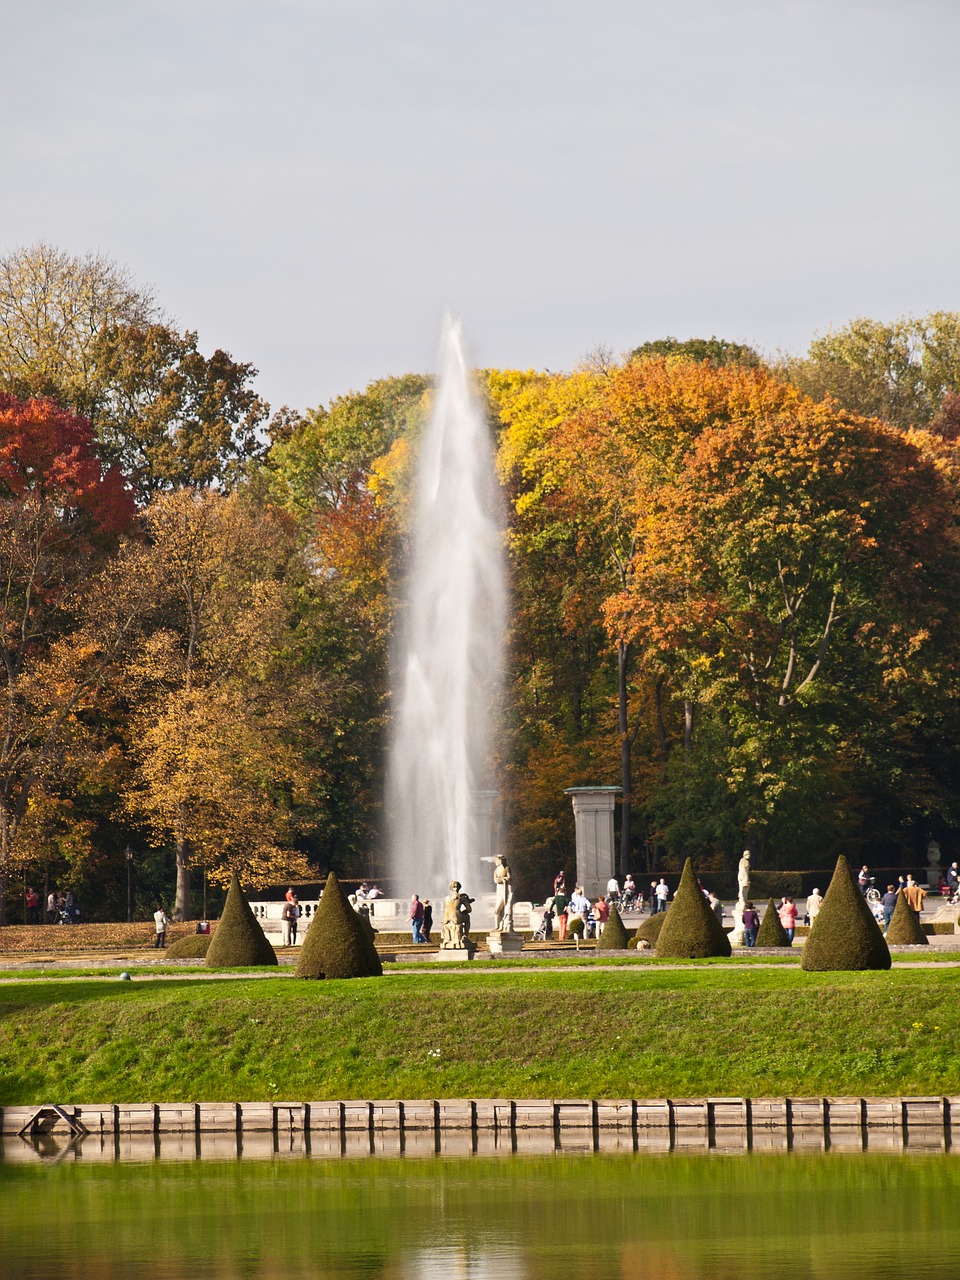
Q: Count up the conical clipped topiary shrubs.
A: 7